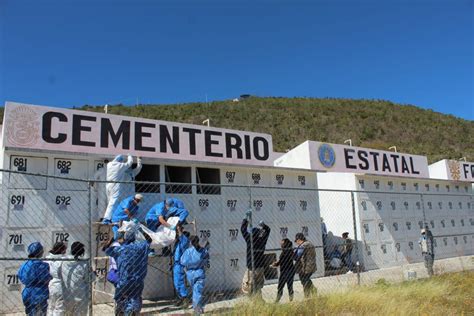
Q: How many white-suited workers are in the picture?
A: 3